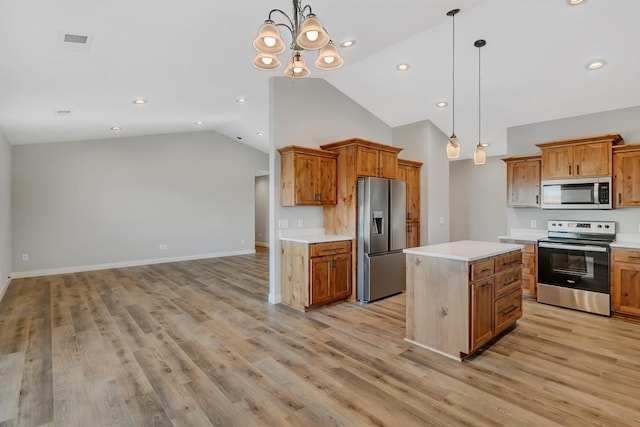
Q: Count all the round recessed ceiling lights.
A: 11